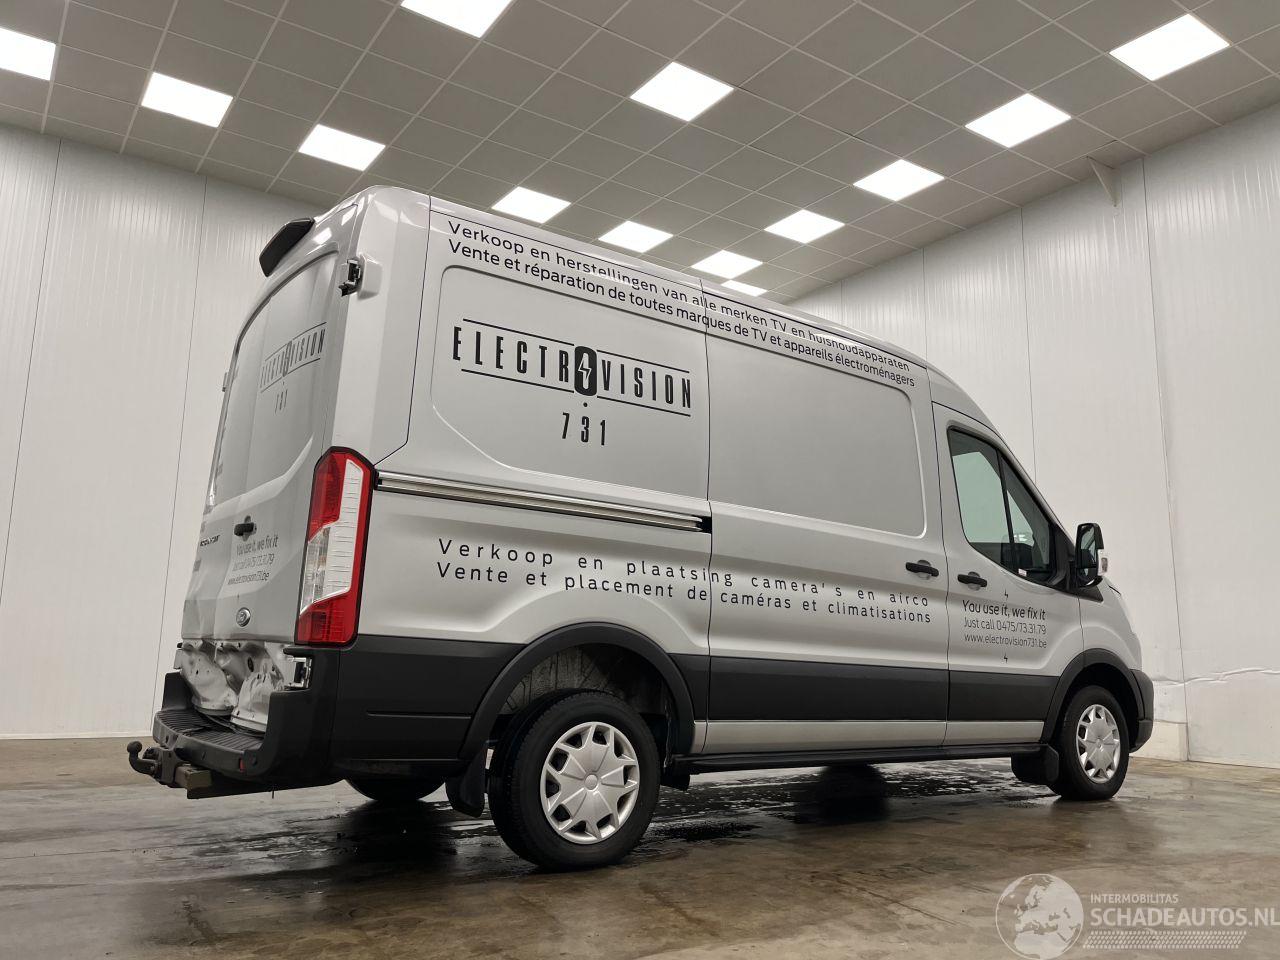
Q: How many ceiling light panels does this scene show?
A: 13